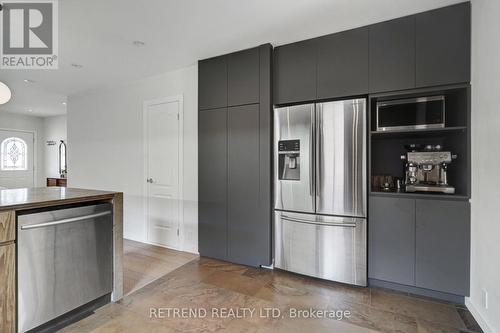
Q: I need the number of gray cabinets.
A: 10